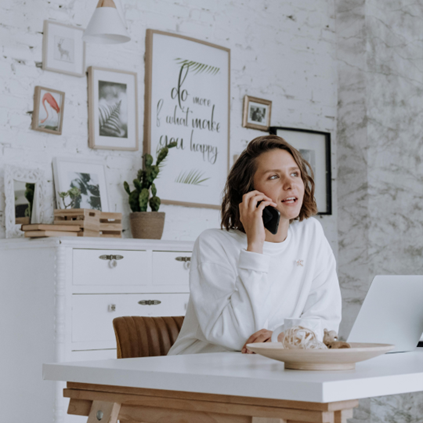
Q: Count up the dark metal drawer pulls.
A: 3